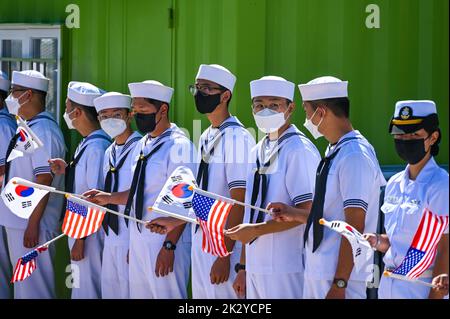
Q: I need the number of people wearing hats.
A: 9